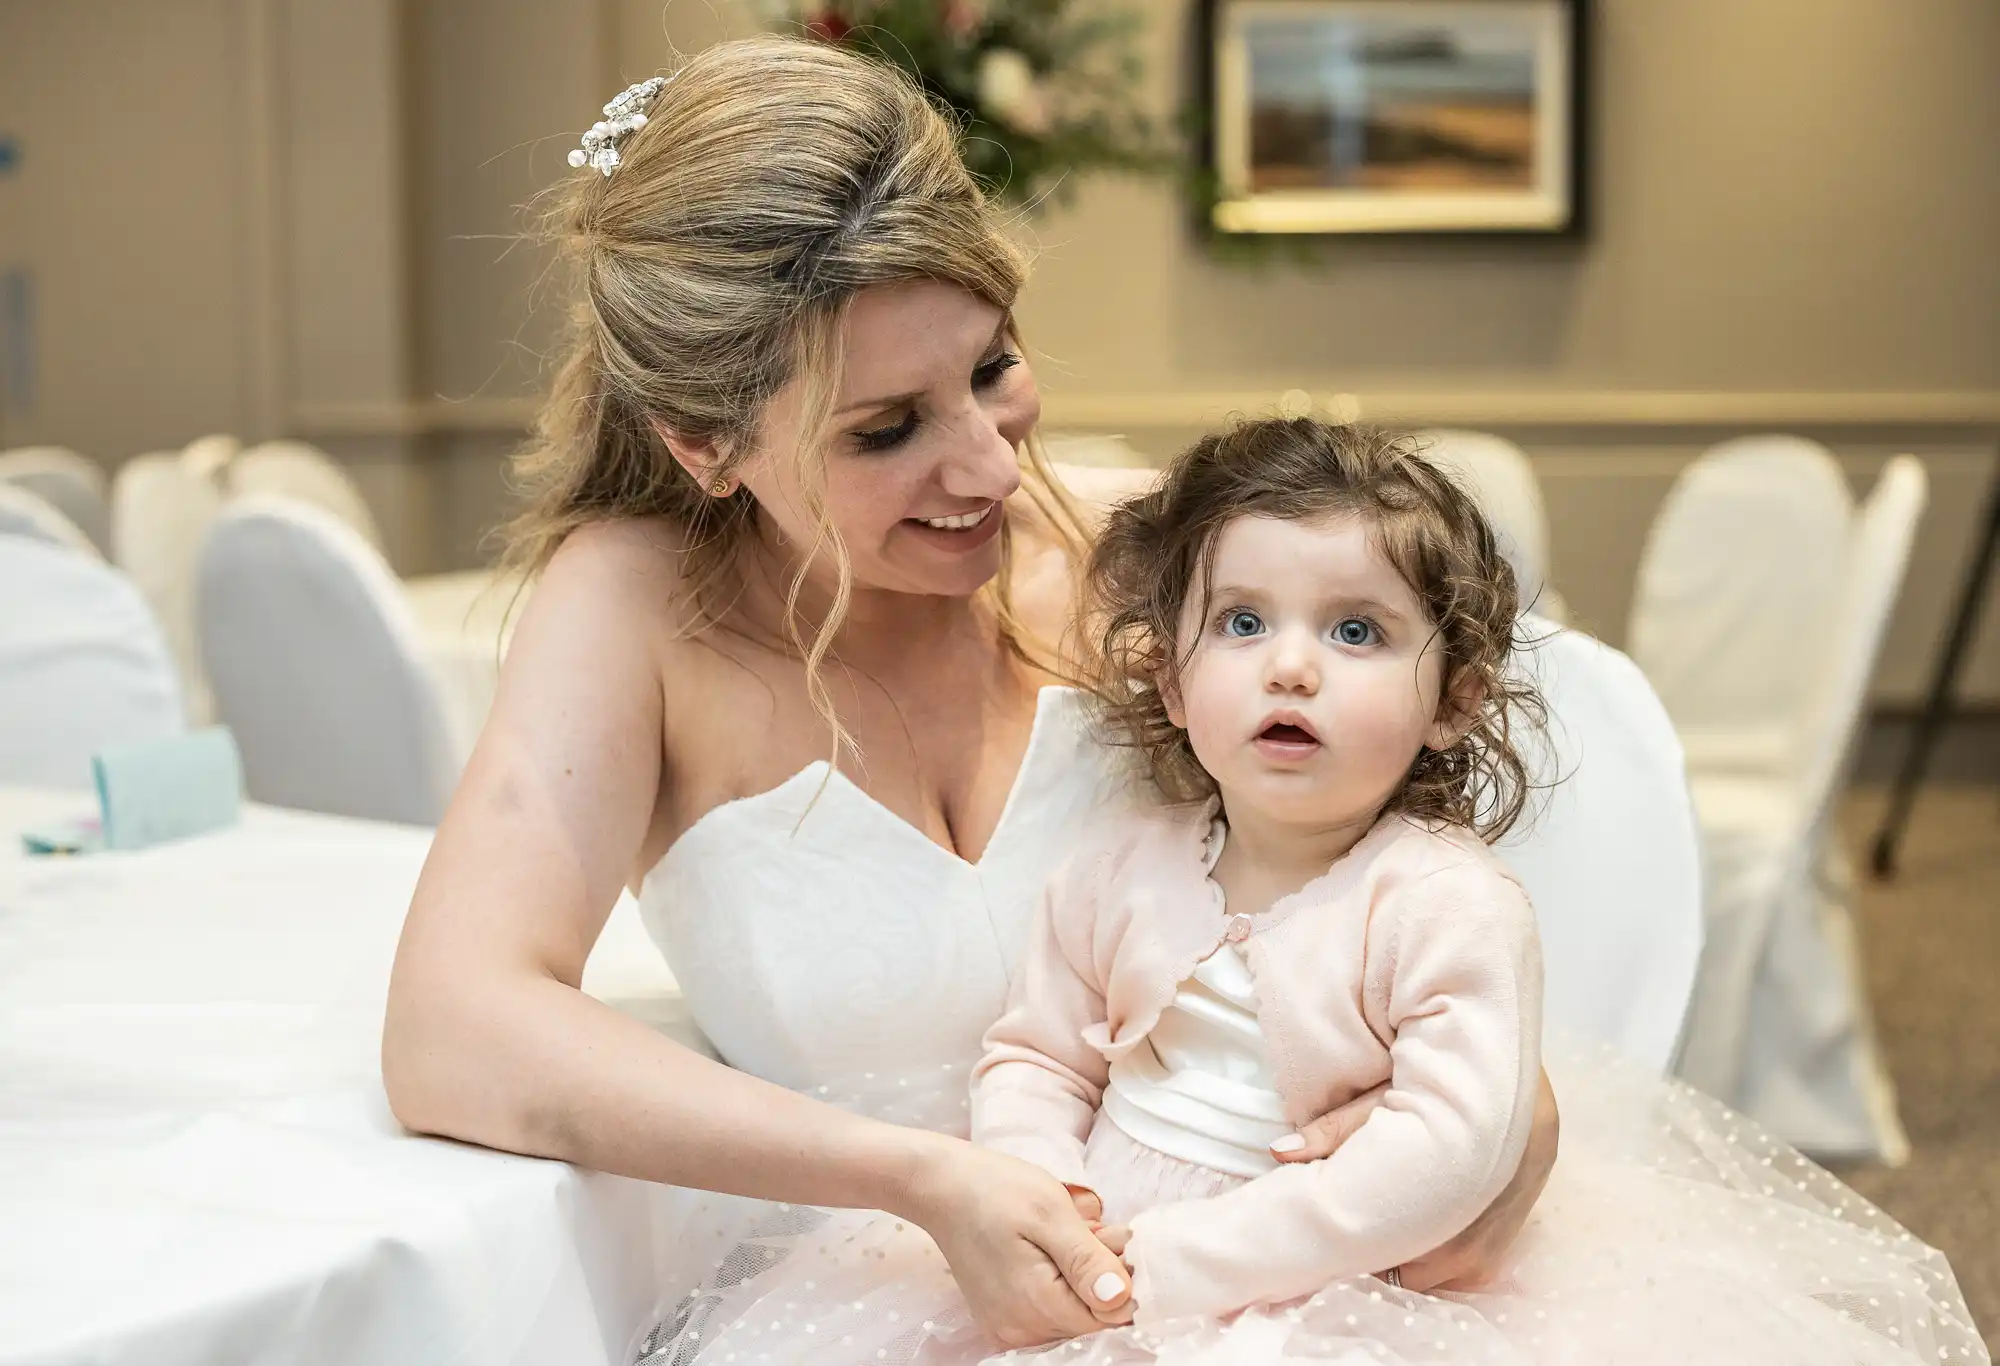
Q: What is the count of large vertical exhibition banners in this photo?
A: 0